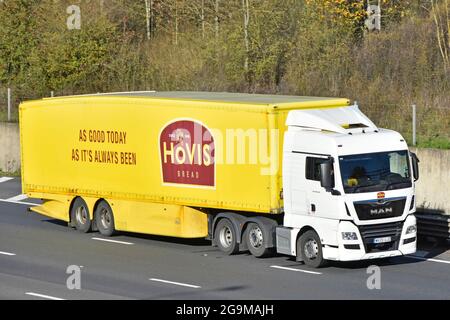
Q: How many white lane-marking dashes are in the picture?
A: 5